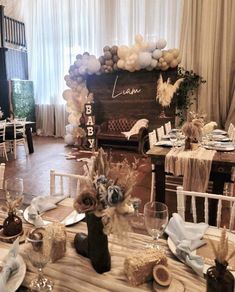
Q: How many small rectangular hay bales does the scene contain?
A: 2